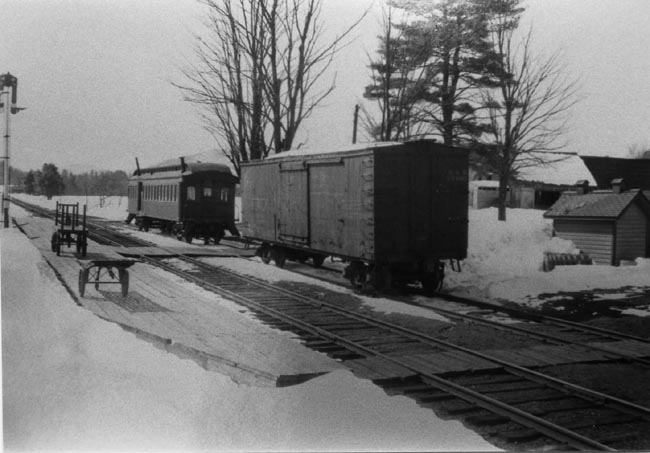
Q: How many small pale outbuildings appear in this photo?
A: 1